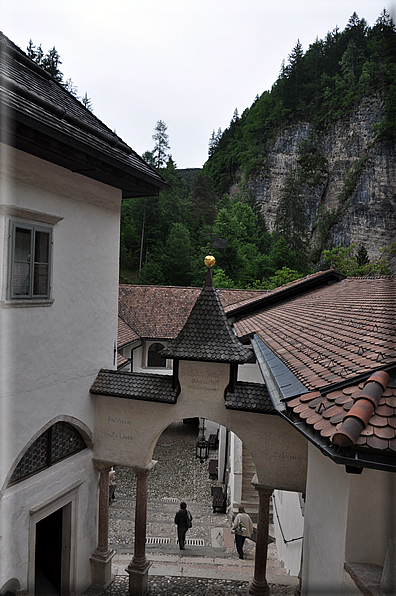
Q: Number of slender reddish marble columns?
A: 3